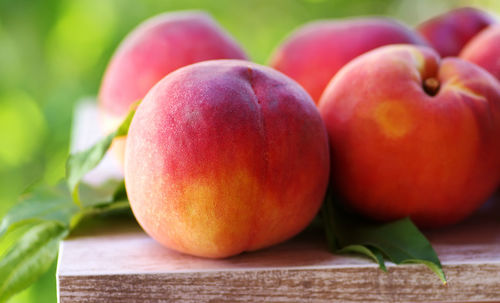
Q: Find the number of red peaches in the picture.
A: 6